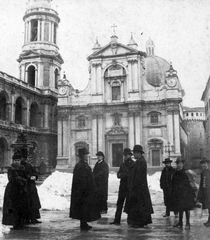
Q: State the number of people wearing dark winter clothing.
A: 9